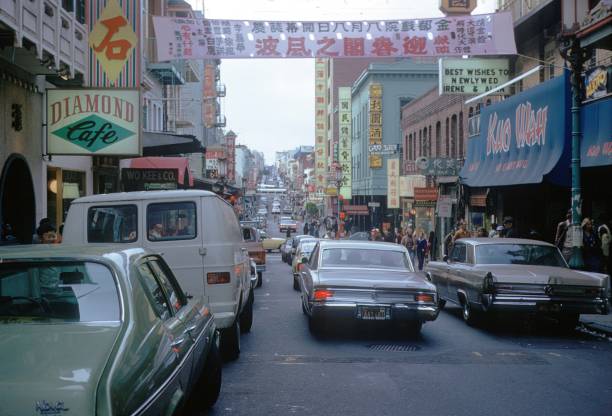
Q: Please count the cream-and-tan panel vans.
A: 1